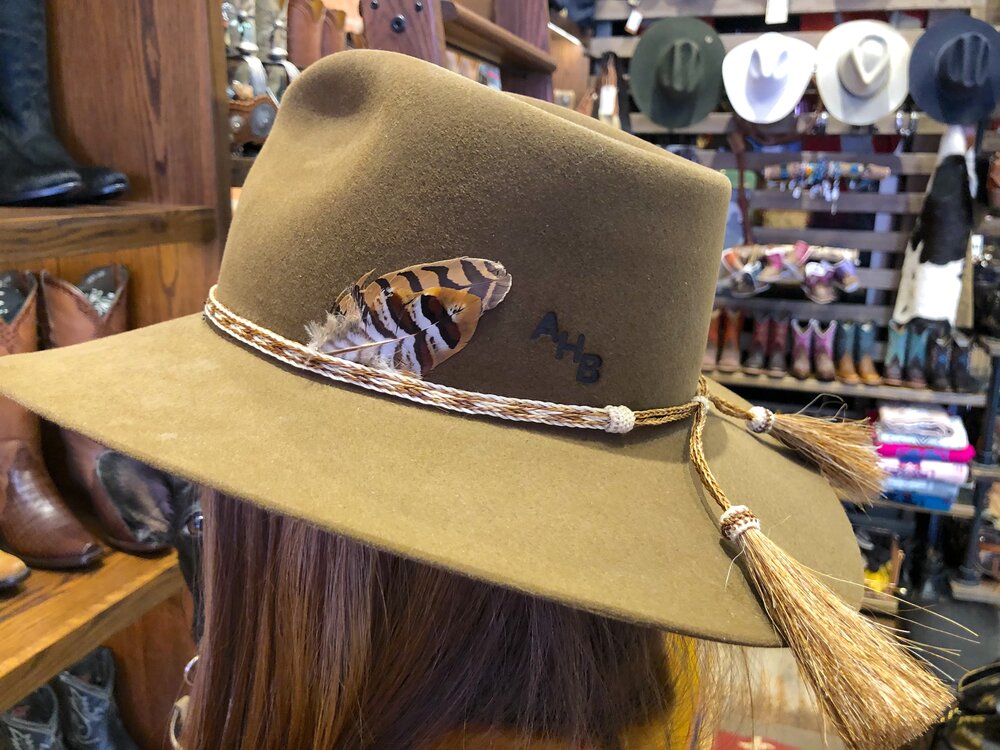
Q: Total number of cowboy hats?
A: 5